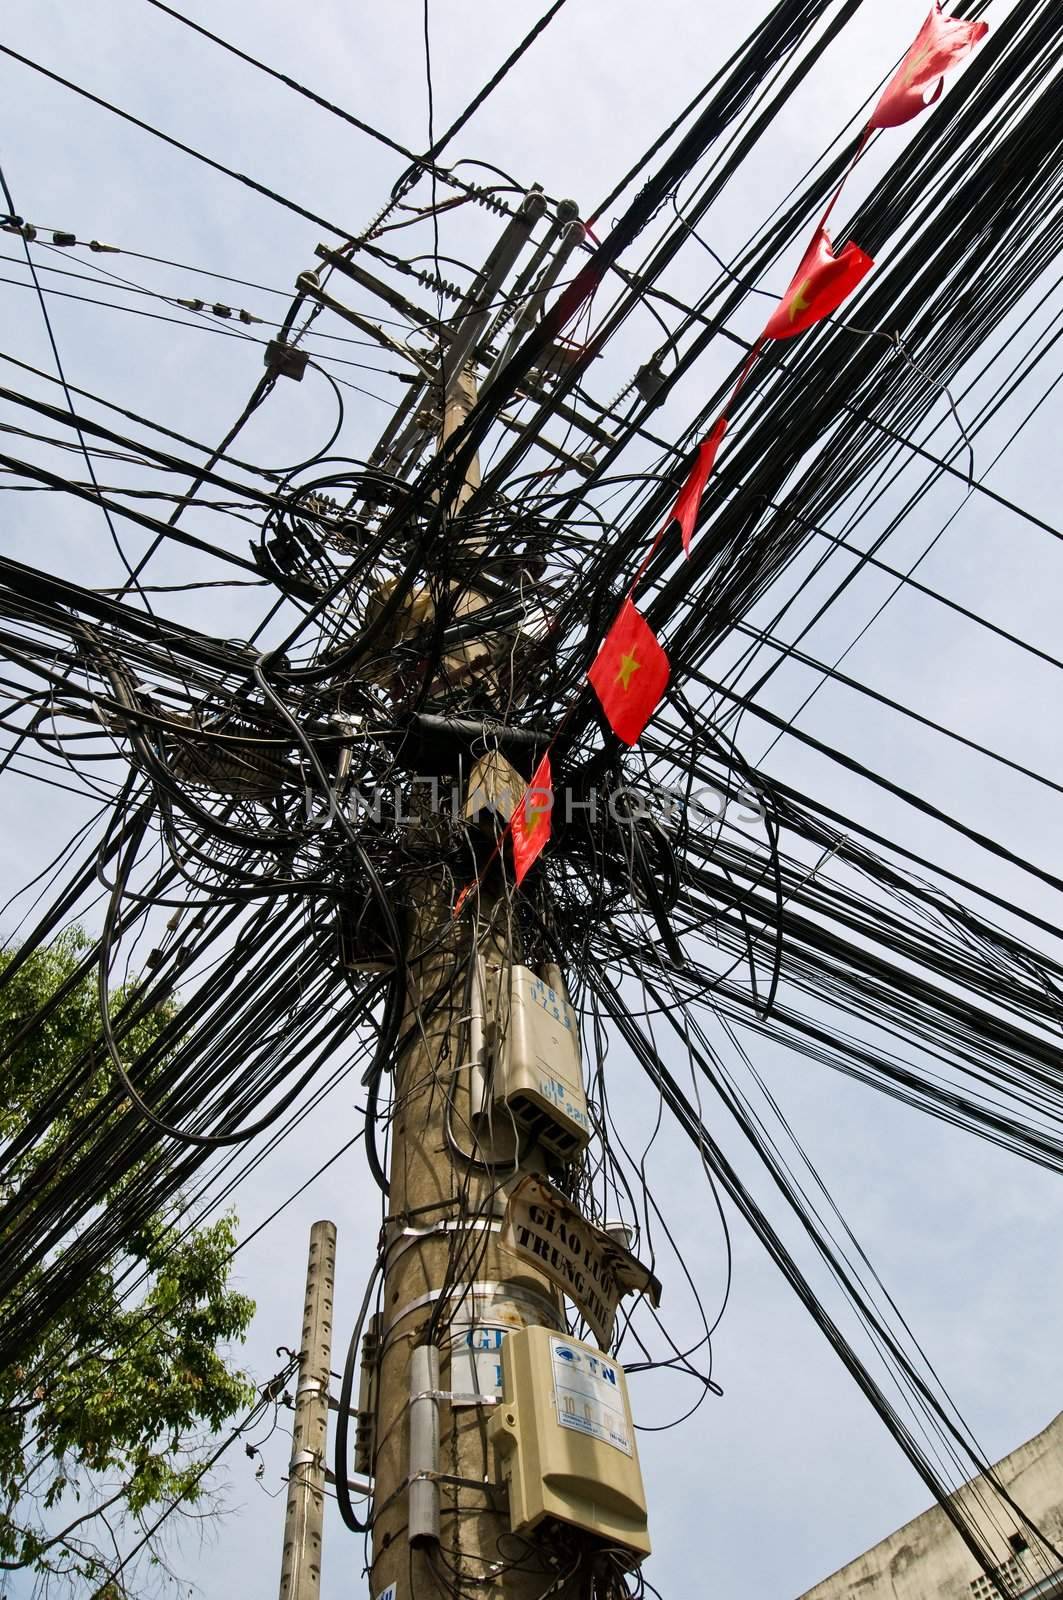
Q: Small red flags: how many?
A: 5